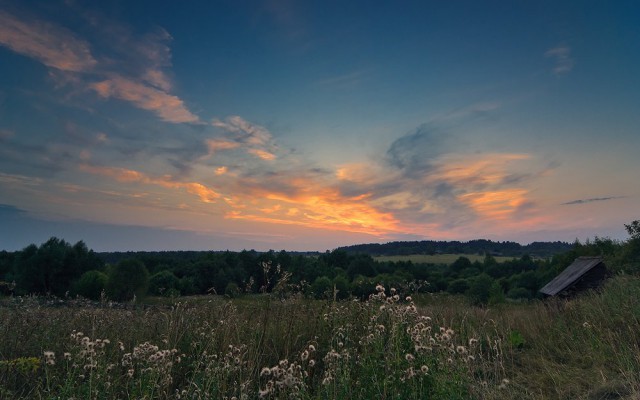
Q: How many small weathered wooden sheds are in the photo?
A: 1